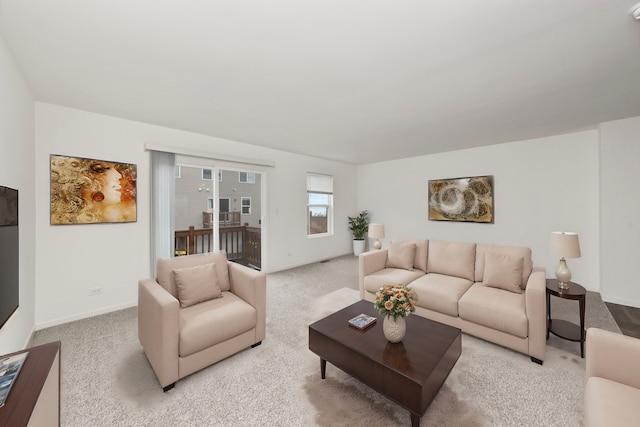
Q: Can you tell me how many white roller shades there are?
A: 1